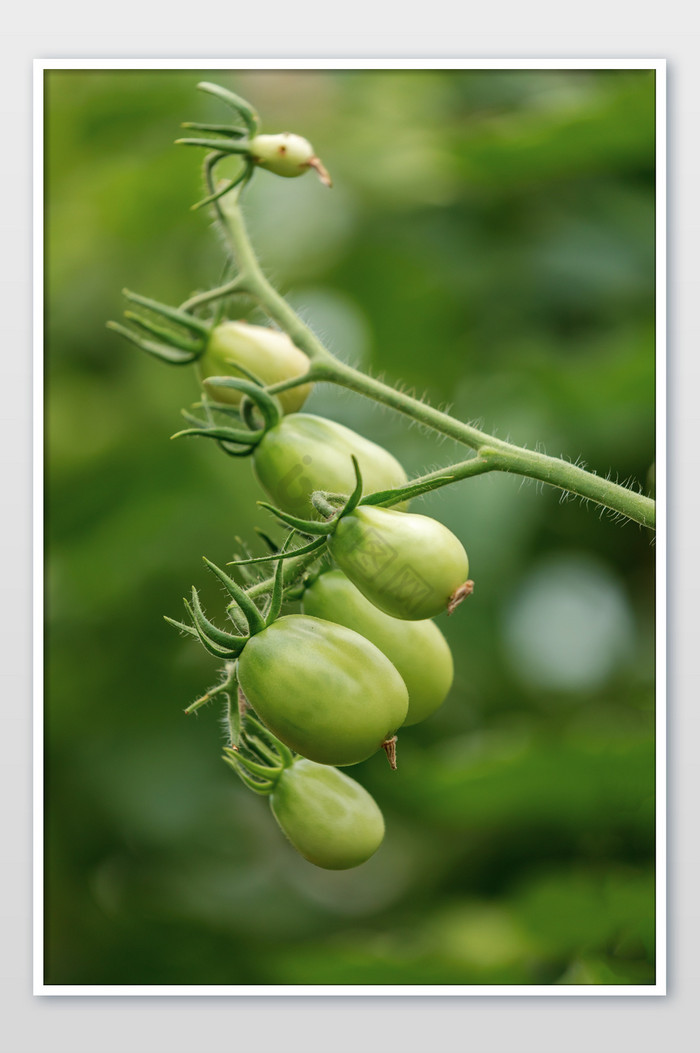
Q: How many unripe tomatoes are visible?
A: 7